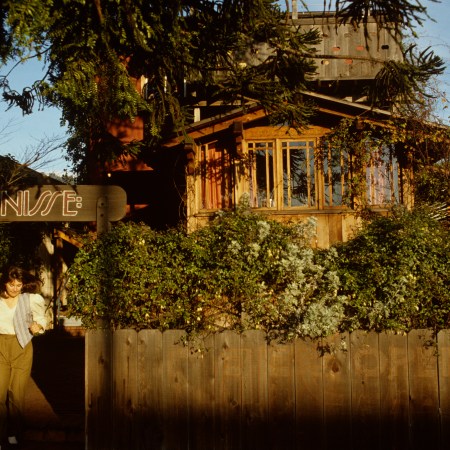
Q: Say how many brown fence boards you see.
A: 14